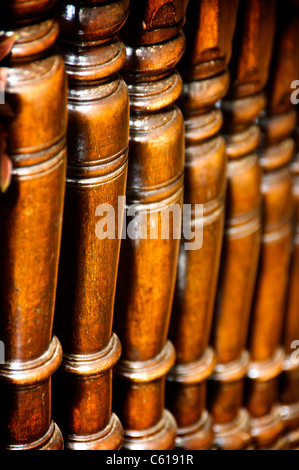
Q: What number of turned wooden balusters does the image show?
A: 7